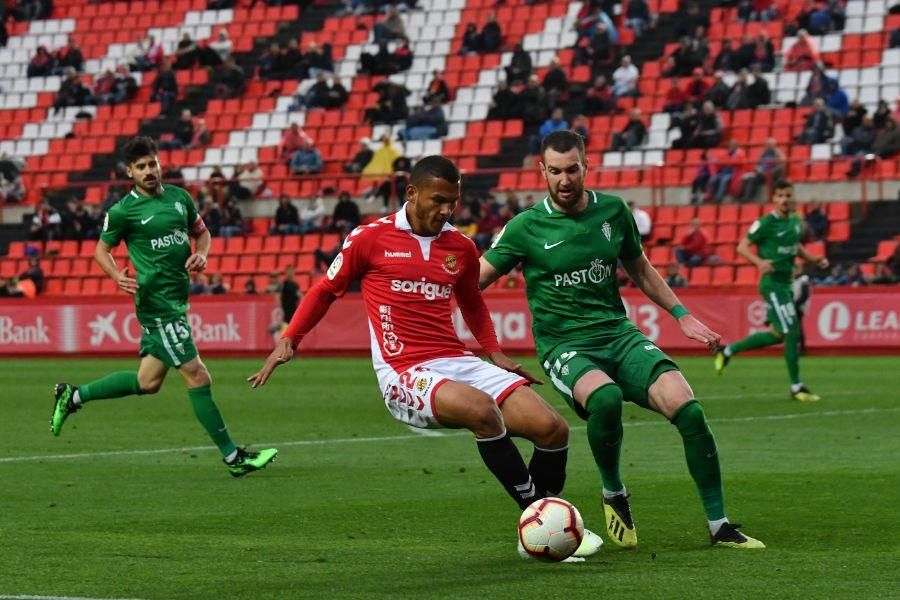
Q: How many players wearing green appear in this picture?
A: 3